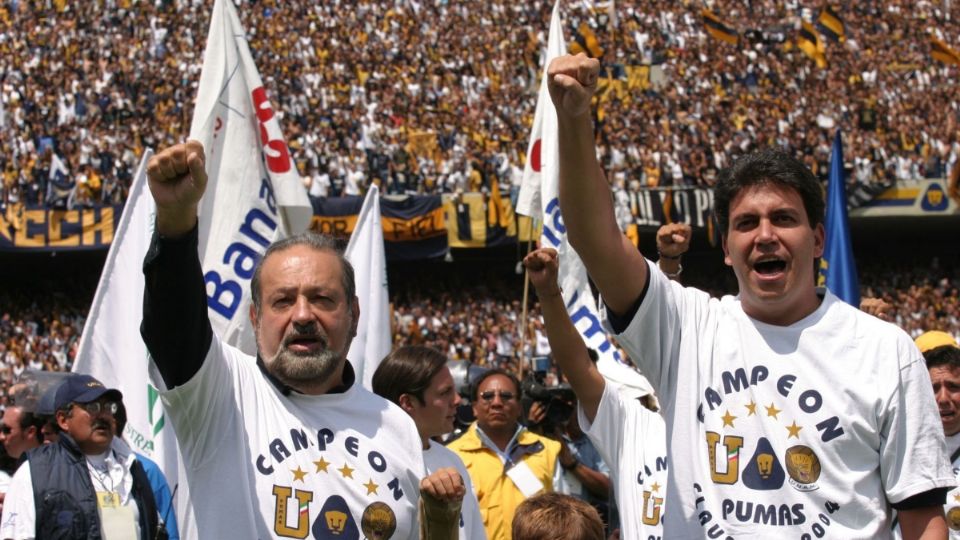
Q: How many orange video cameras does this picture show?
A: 0